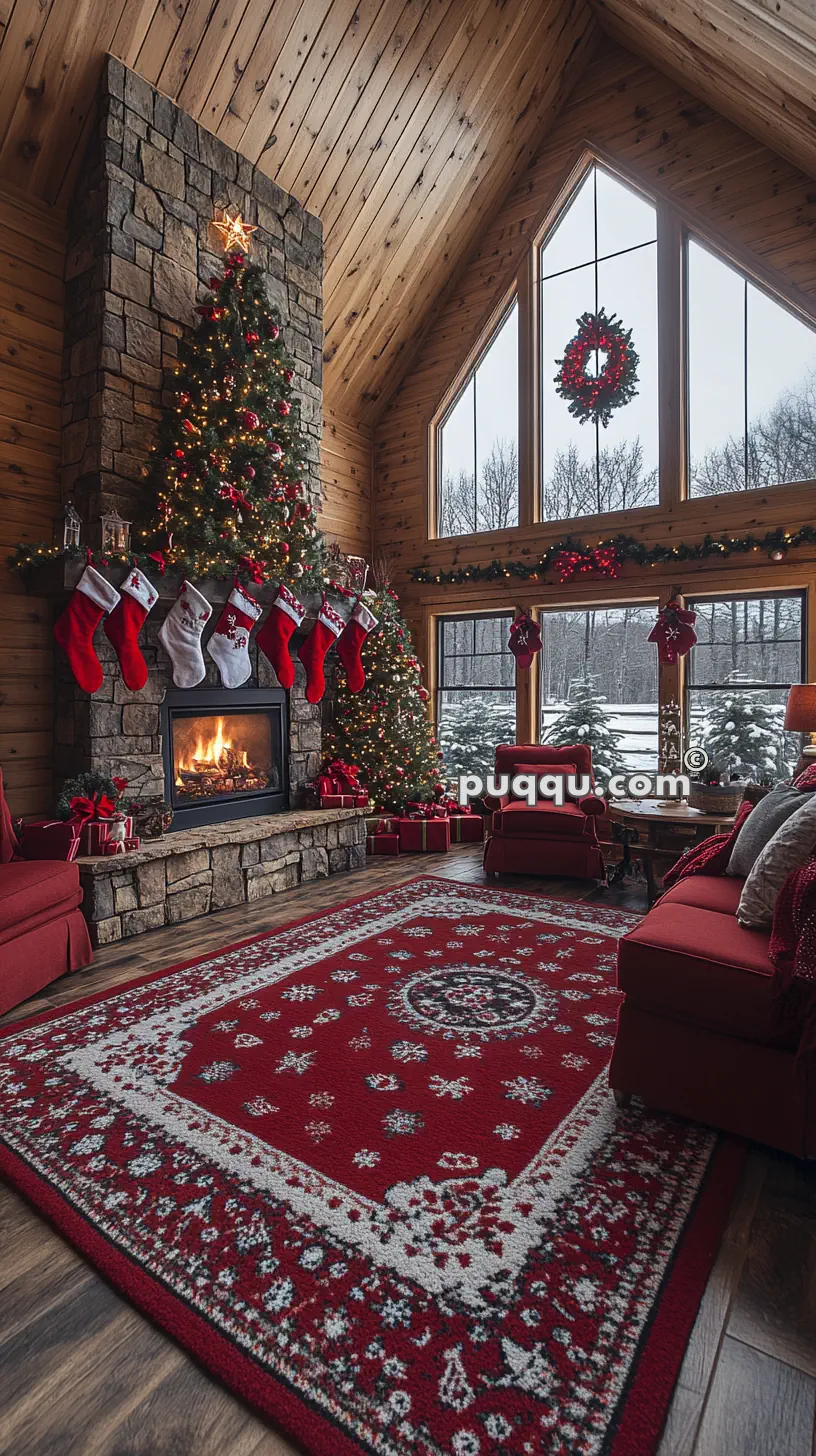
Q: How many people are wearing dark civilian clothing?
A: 0